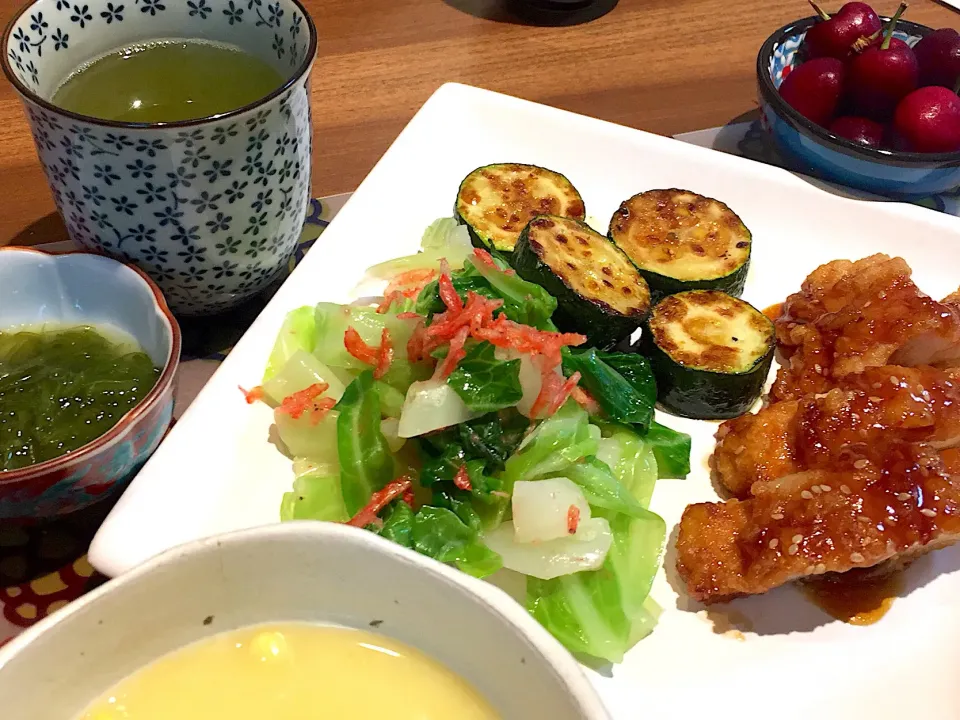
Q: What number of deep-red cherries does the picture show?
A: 6